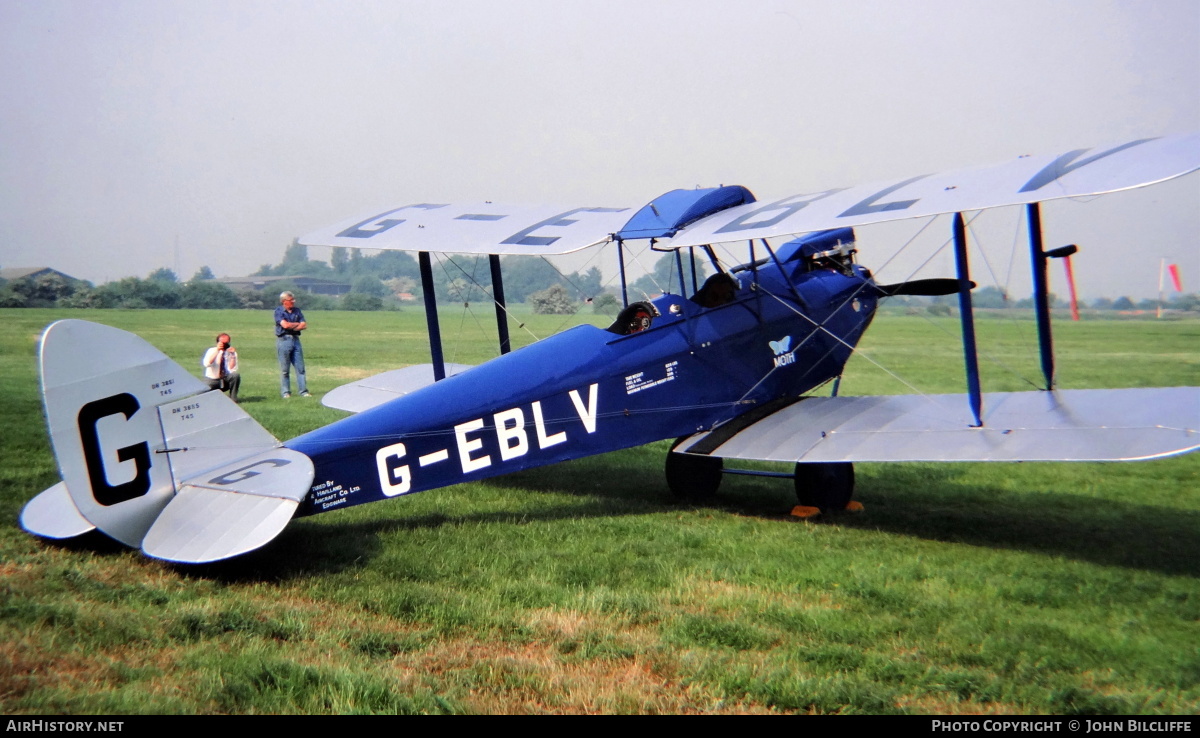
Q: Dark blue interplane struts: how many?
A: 4